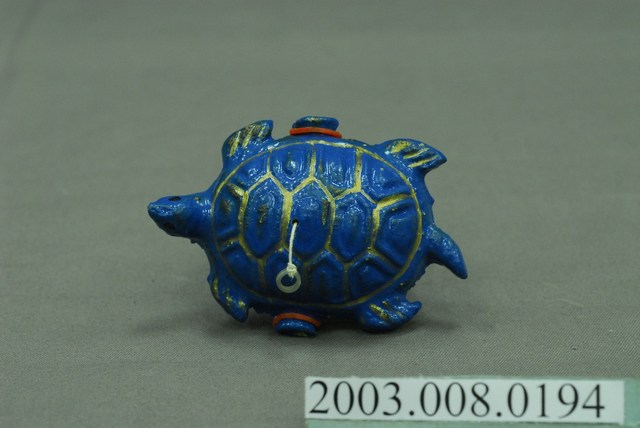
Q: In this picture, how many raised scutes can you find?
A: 13